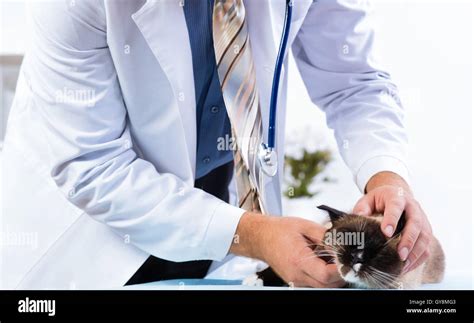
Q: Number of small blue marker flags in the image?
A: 0